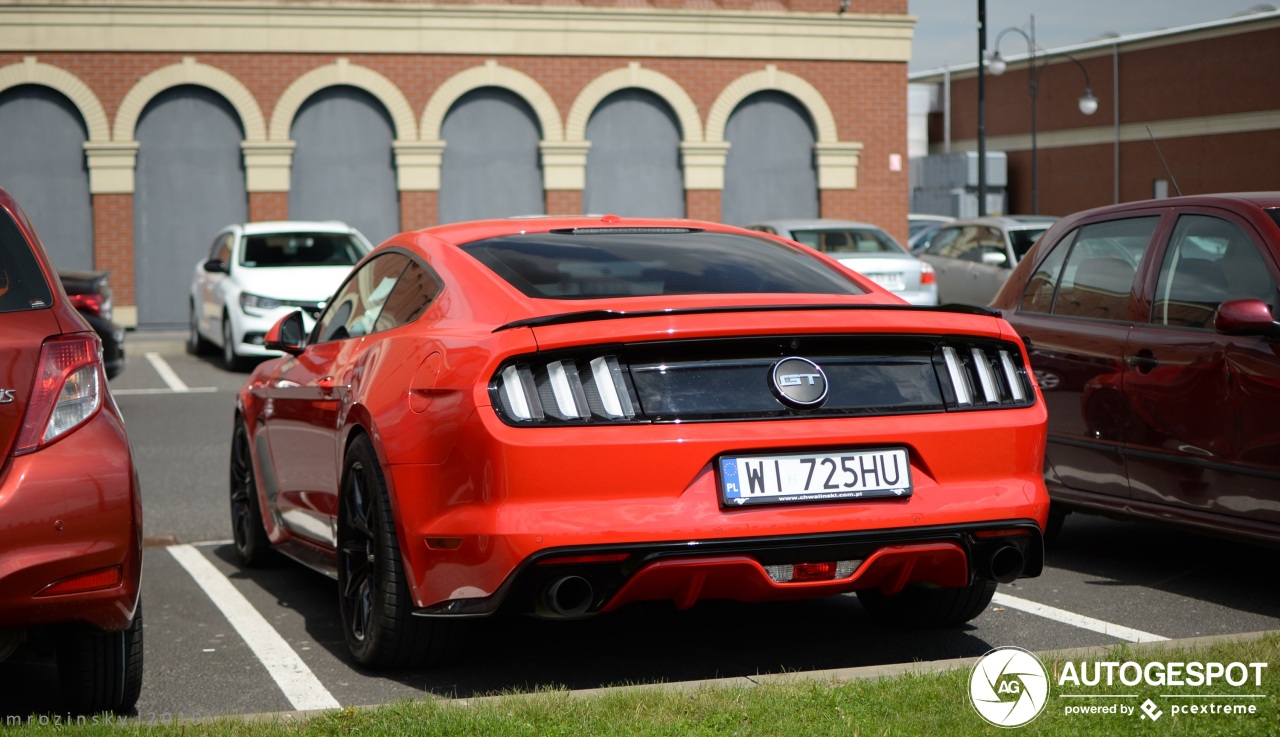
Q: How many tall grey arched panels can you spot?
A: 6